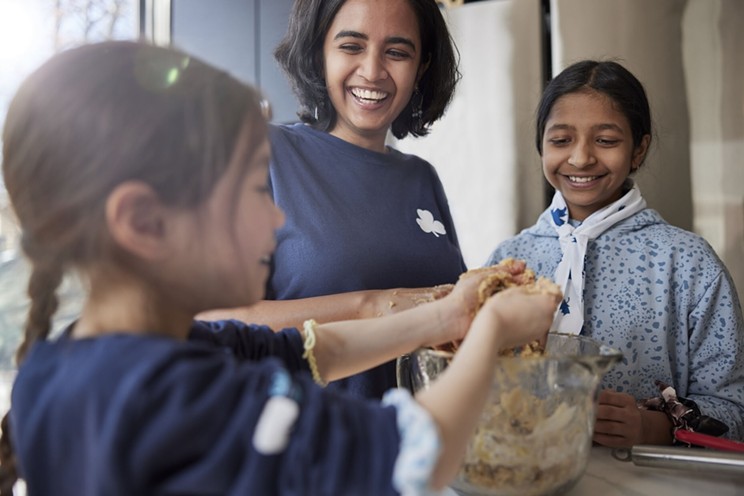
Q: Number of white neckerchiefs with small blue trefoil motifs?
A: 1